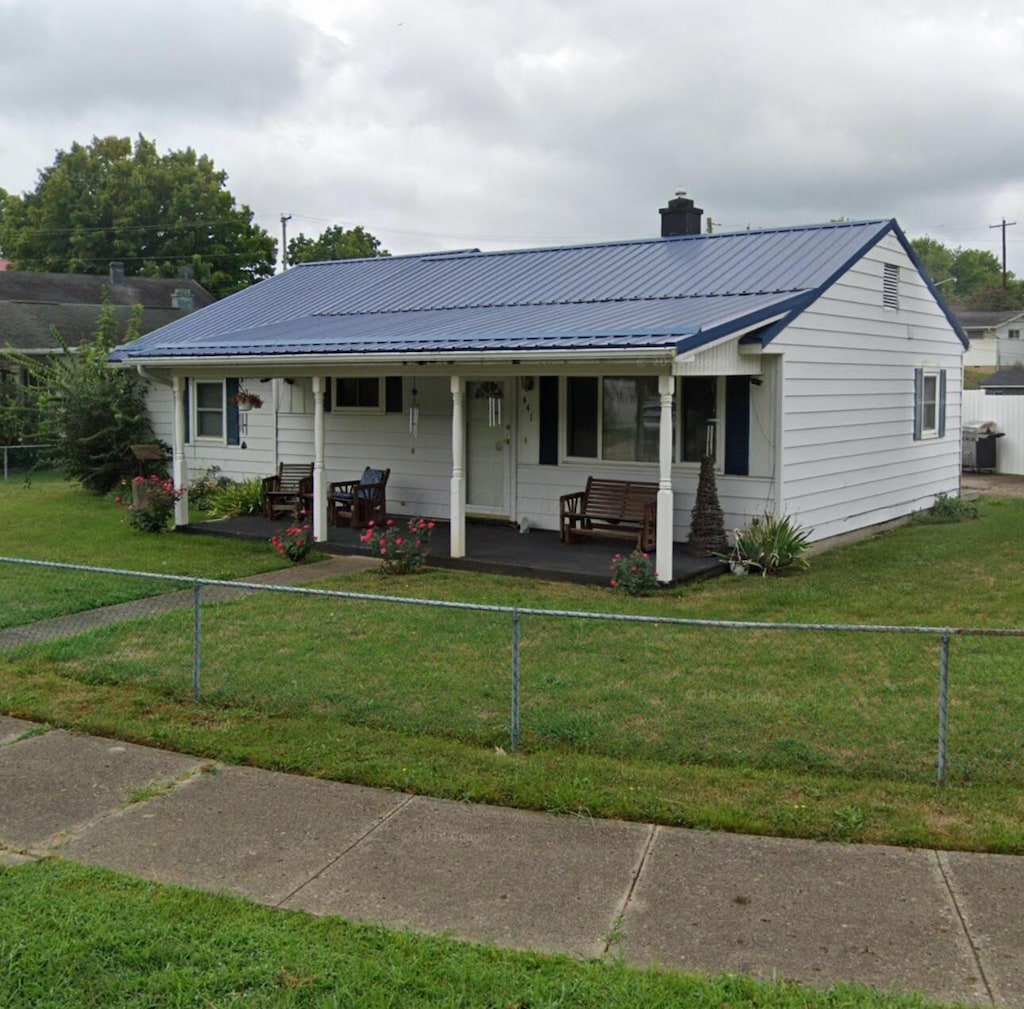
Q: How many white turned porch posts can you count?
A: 4